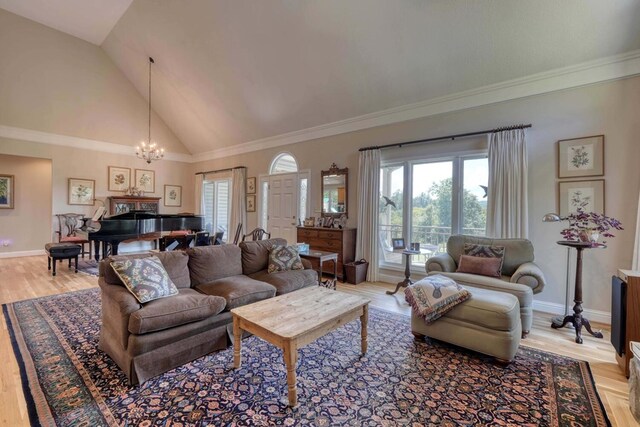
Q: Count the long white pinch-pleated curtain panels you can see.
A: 4